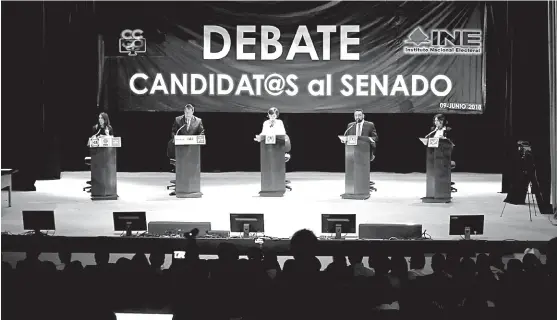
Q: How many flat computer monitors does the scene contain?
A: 5